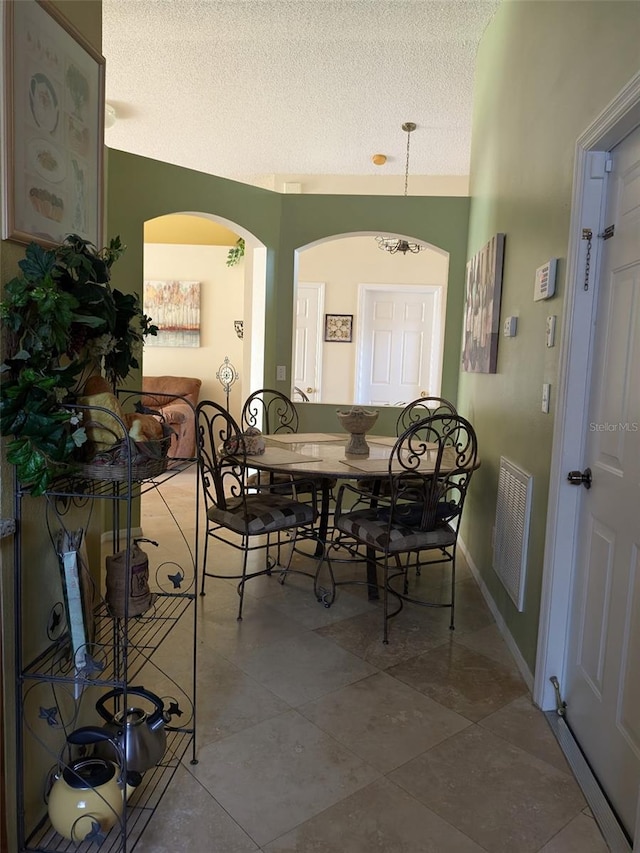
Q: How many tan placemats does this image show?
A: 4